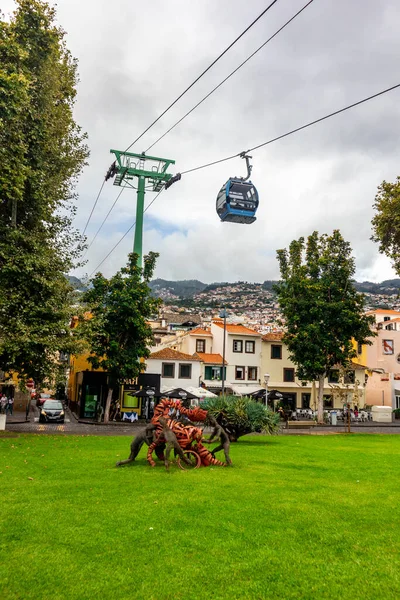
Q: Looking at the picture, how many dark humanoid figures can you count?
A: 3